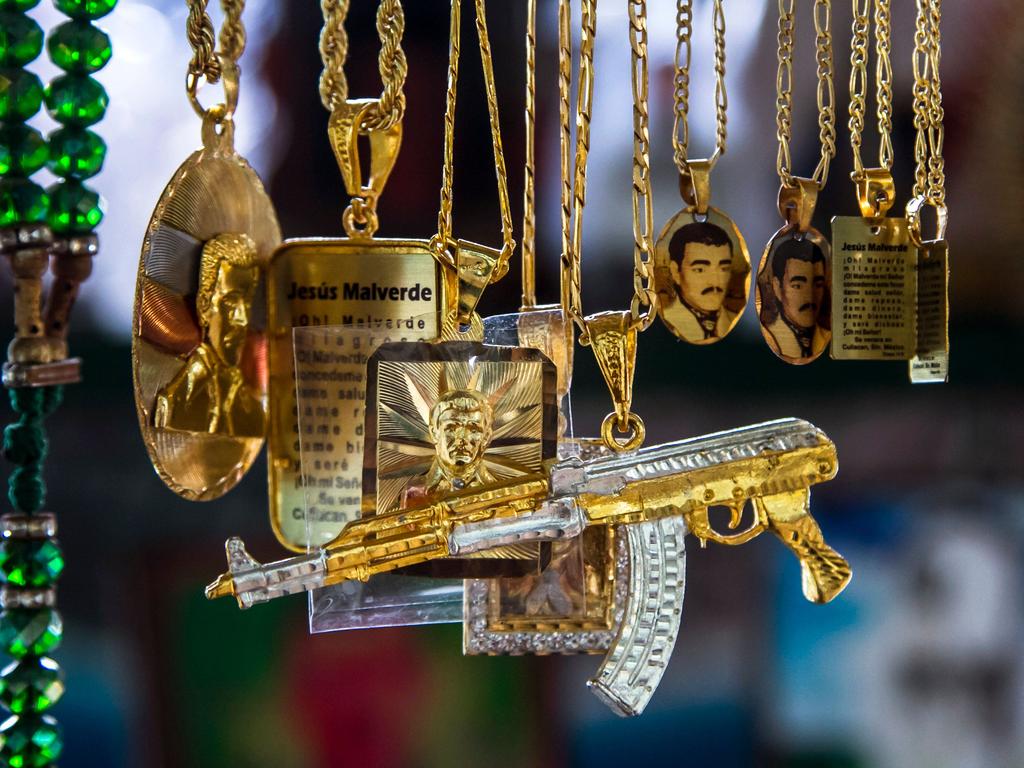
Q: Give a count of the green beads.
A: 14